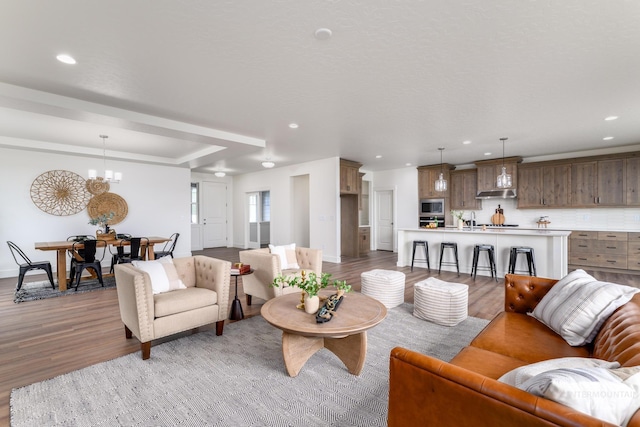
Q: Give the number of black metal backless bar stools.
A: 4